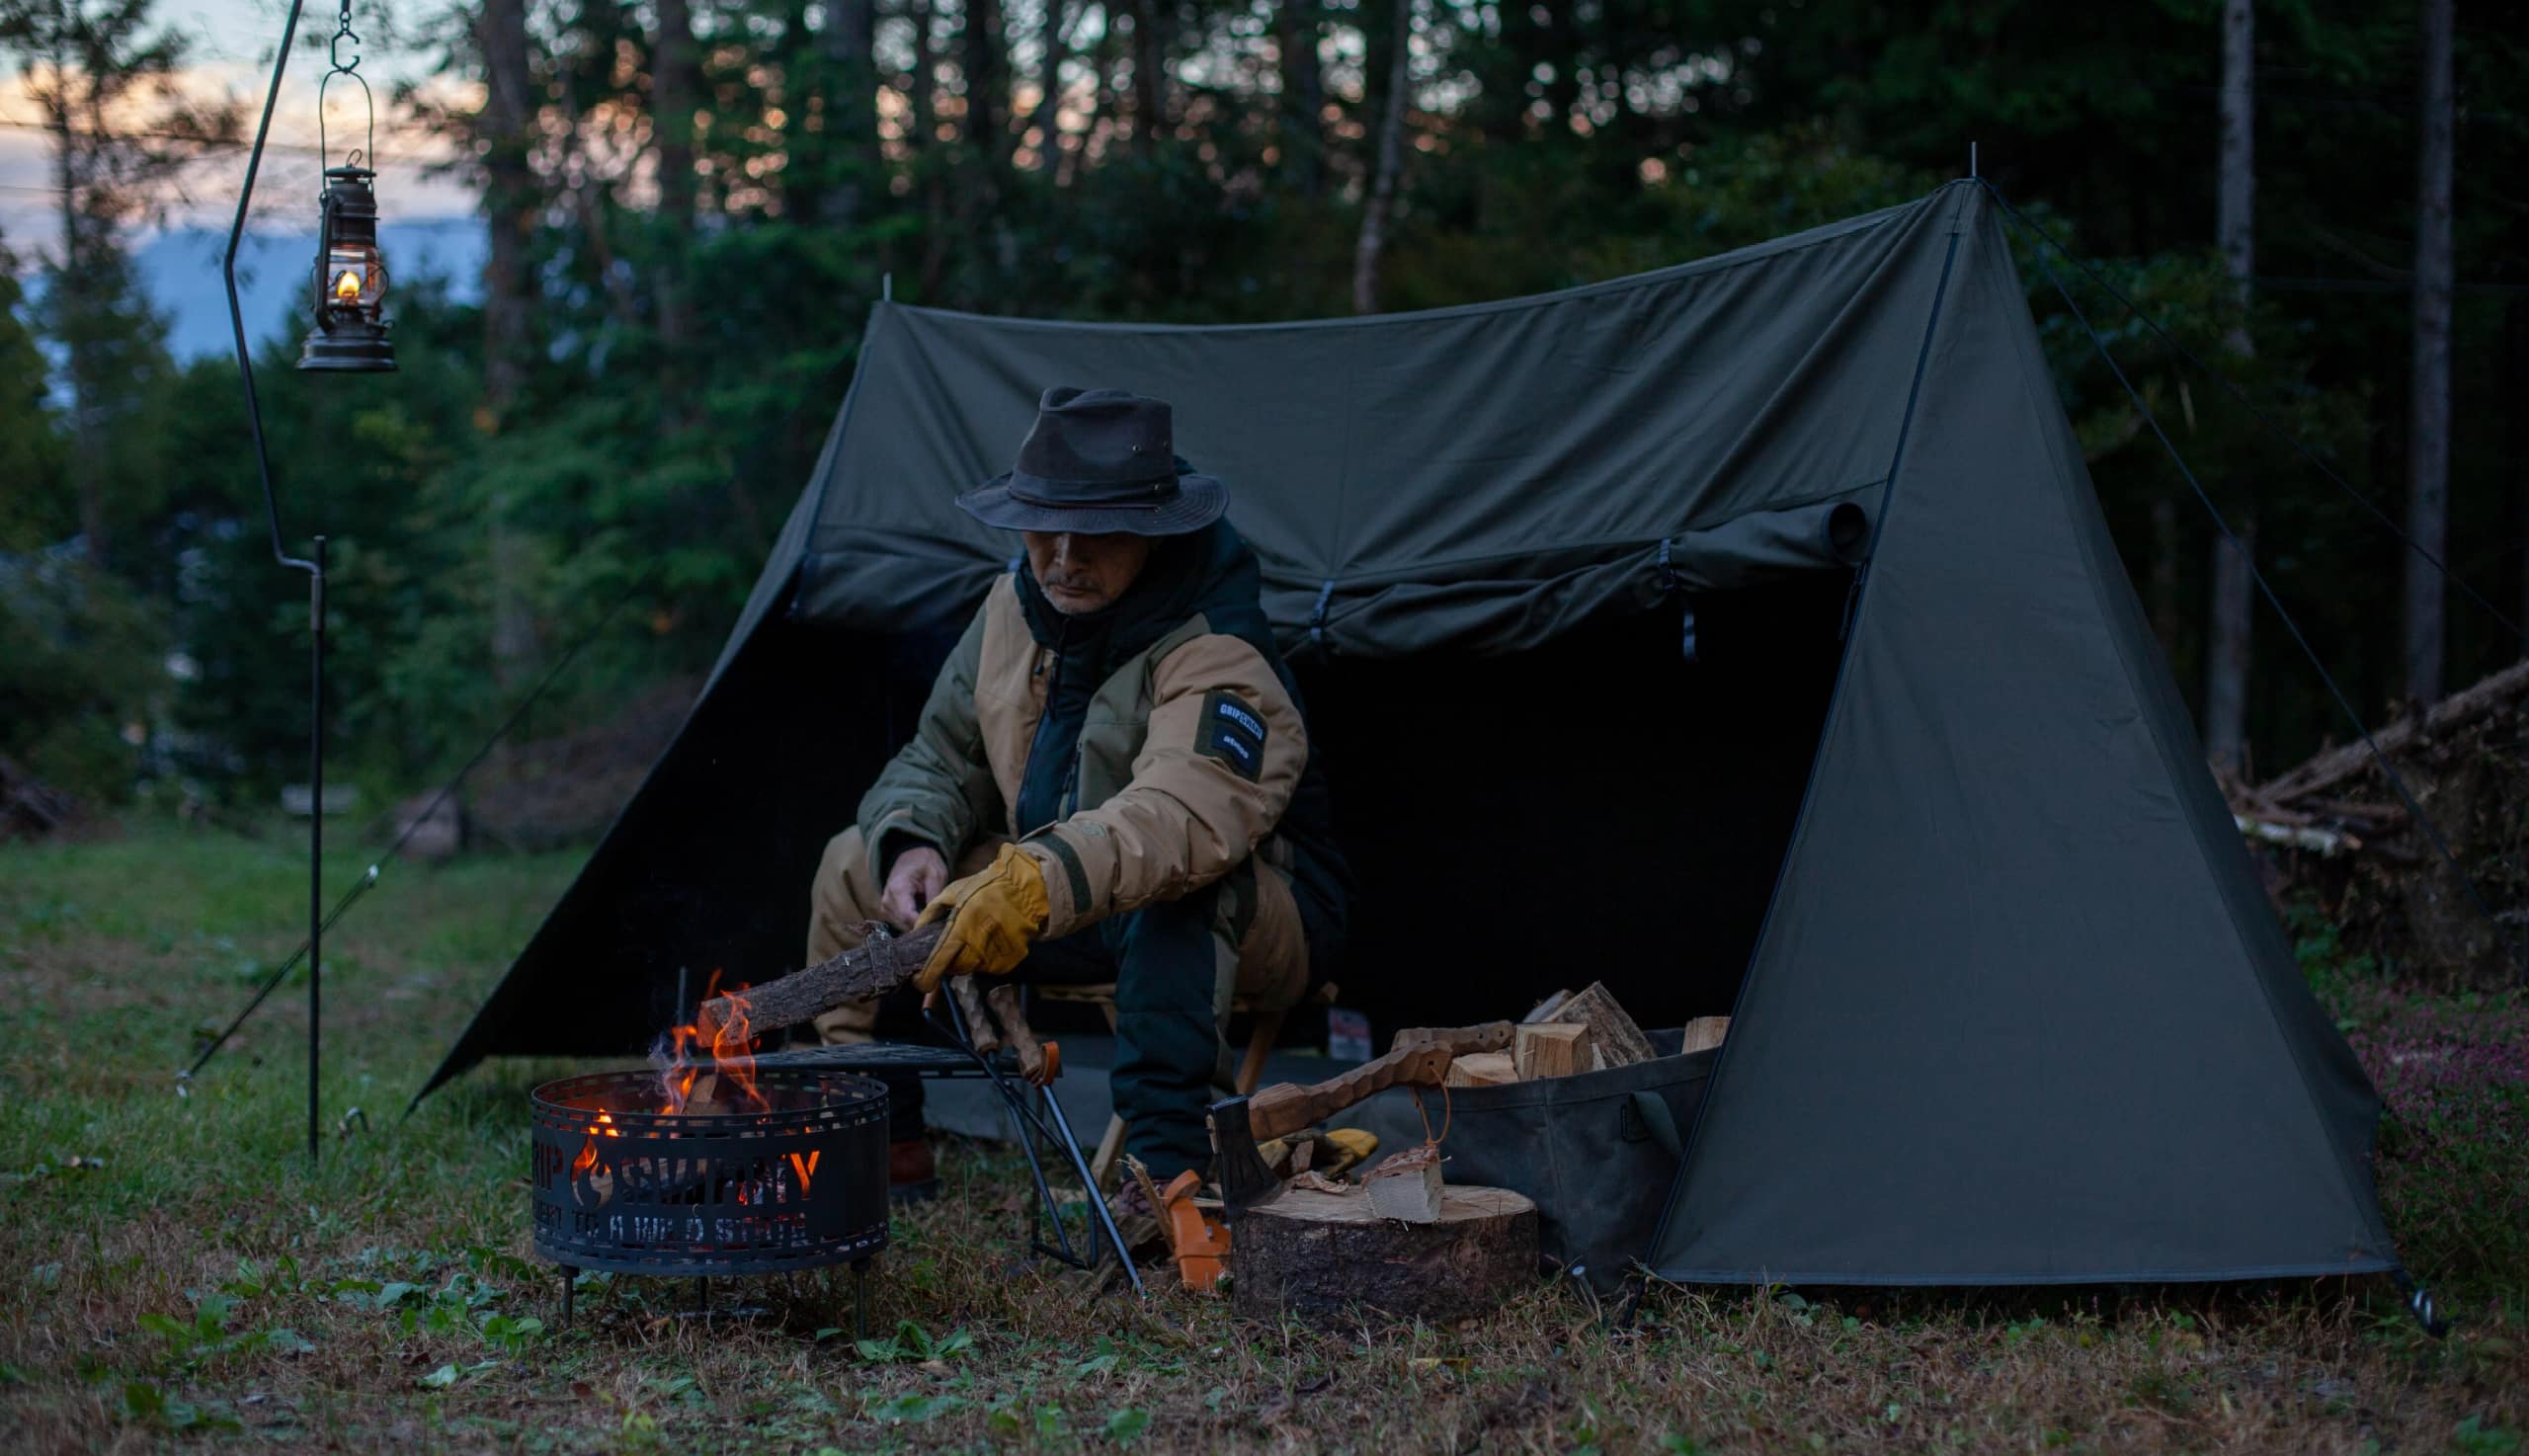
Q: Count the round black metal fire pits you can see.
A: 1